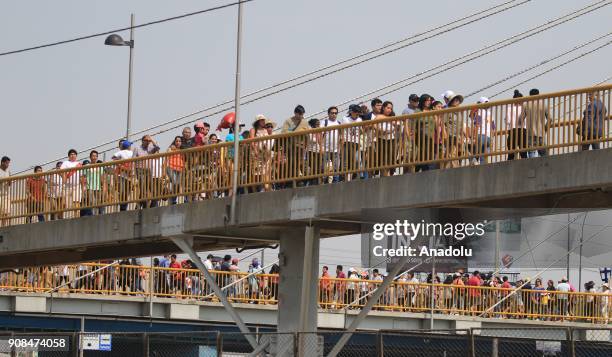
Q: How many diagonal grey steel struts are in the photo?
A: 2